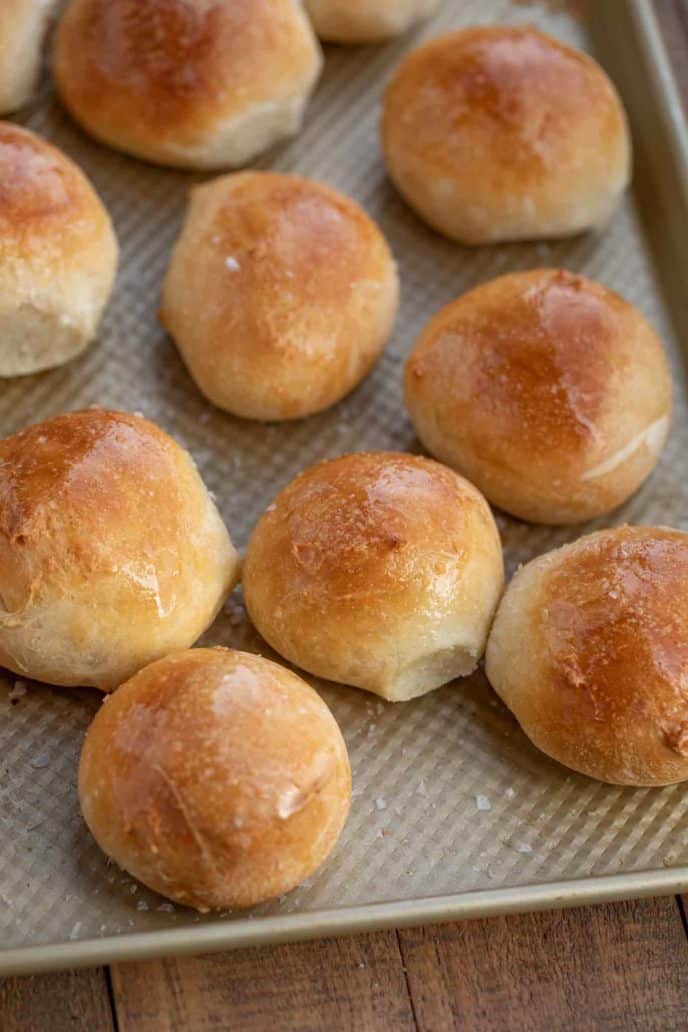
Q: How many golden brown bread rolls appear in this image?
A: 11